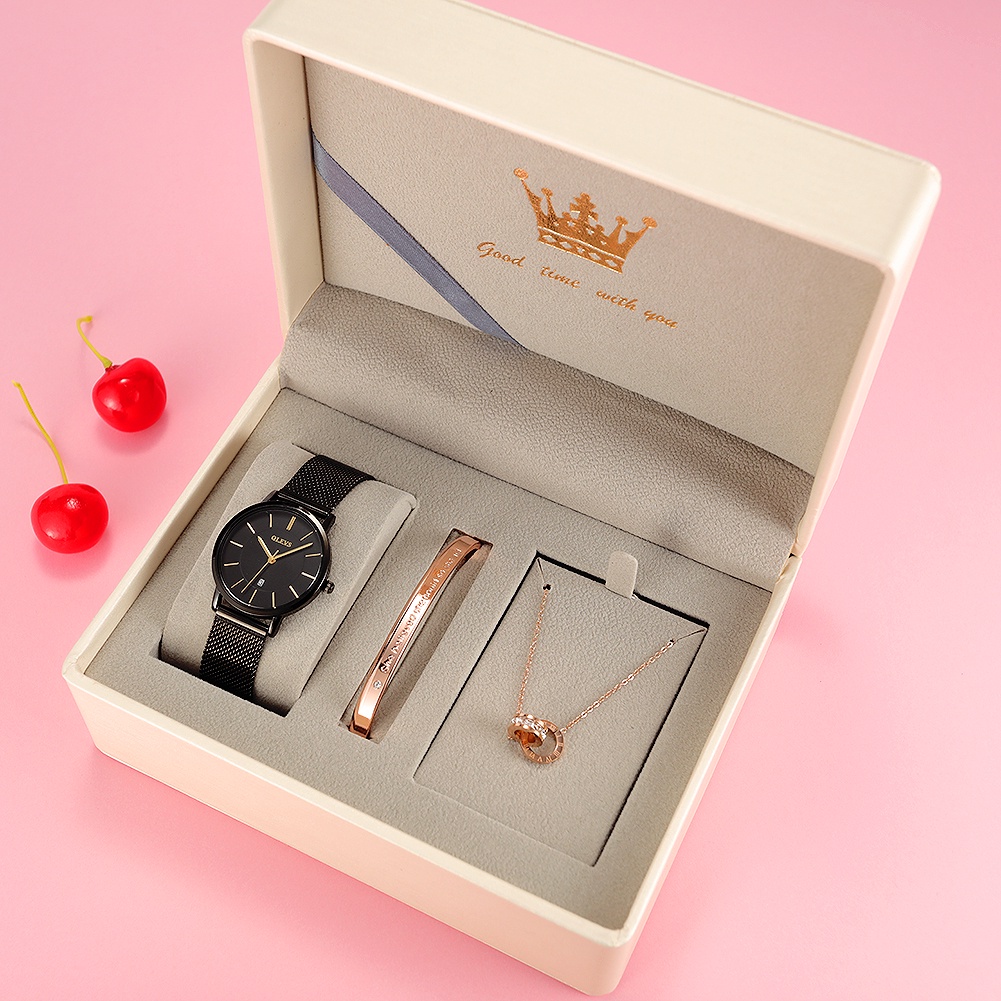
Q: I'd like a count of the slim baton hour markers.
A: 12